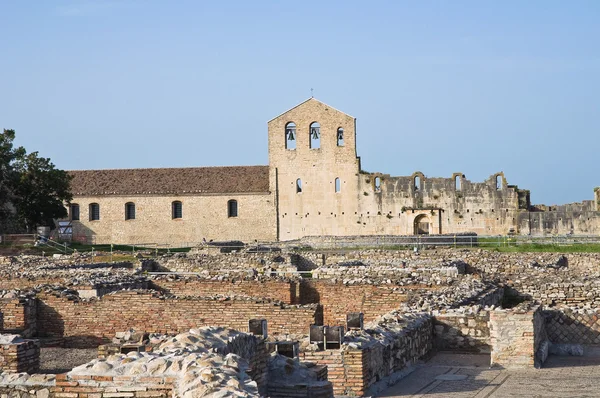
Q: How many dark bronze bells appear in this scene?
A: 3